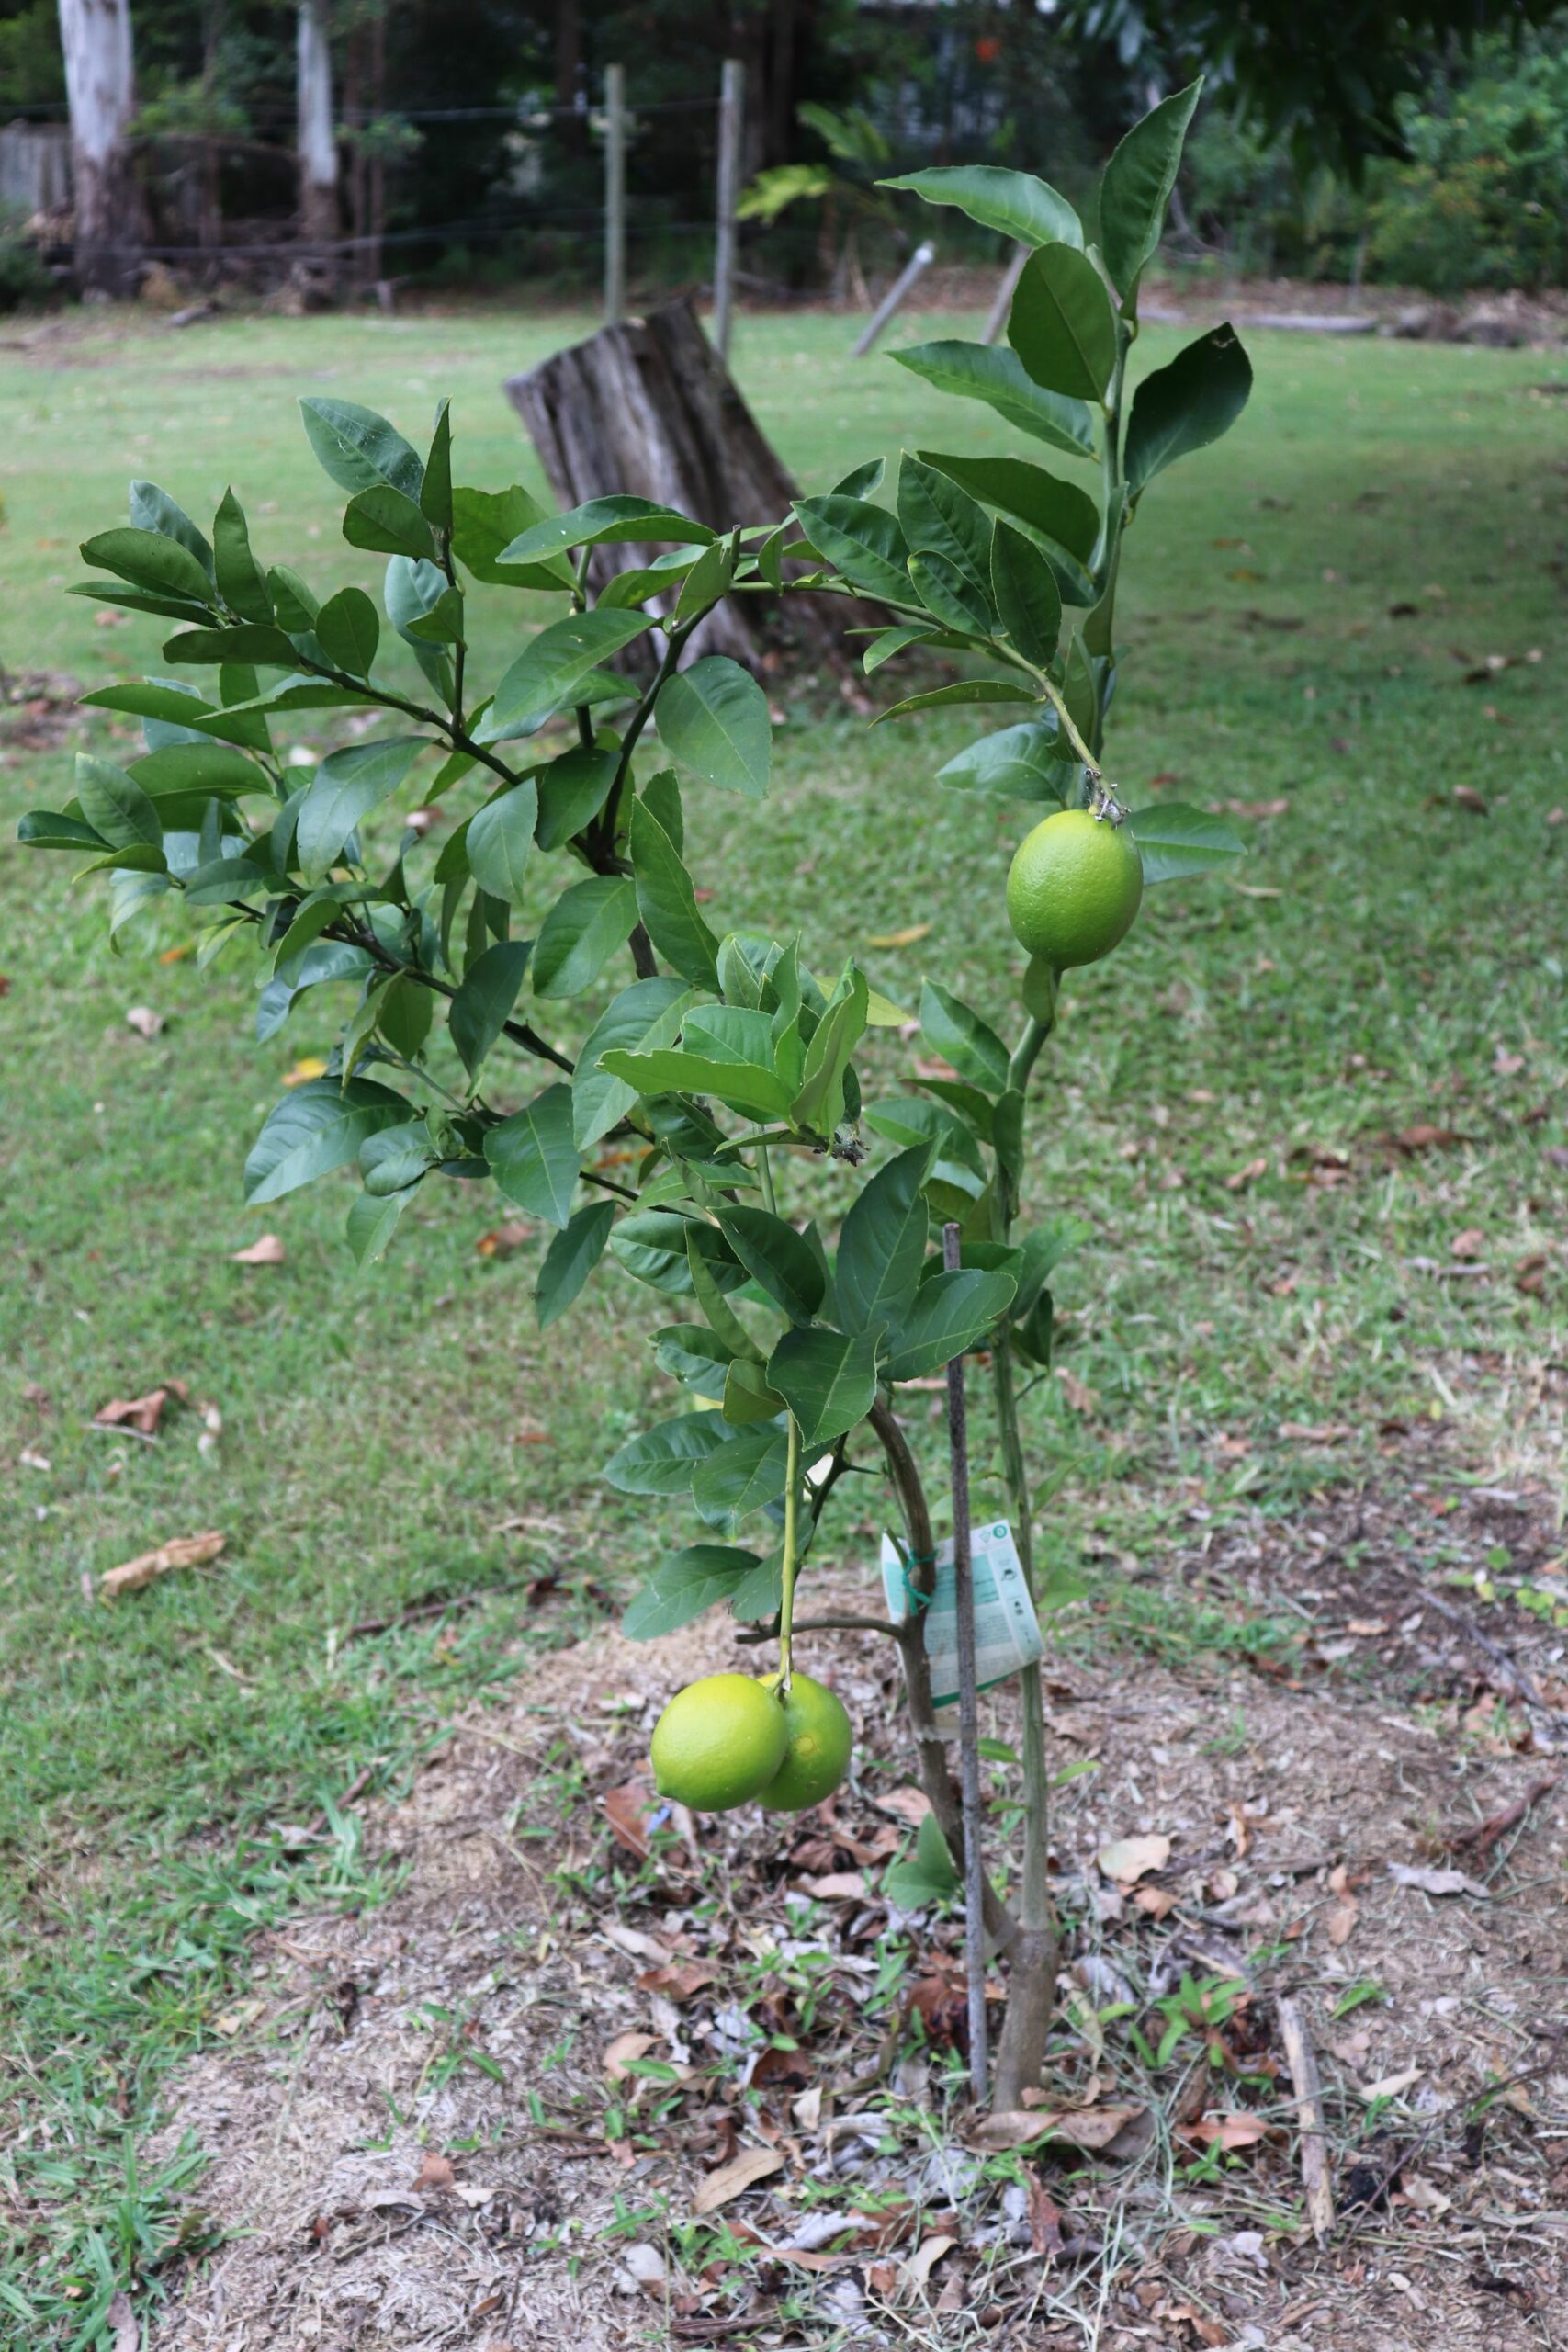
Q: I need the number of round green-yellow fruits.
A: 3